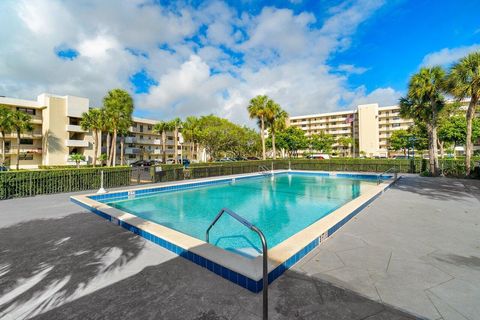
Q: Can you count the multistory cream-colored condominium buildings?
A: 2